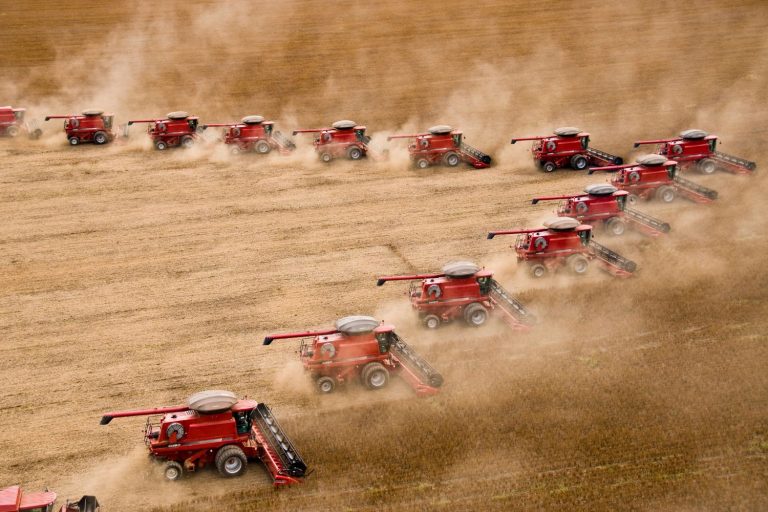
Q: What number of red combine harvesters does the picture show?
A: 15